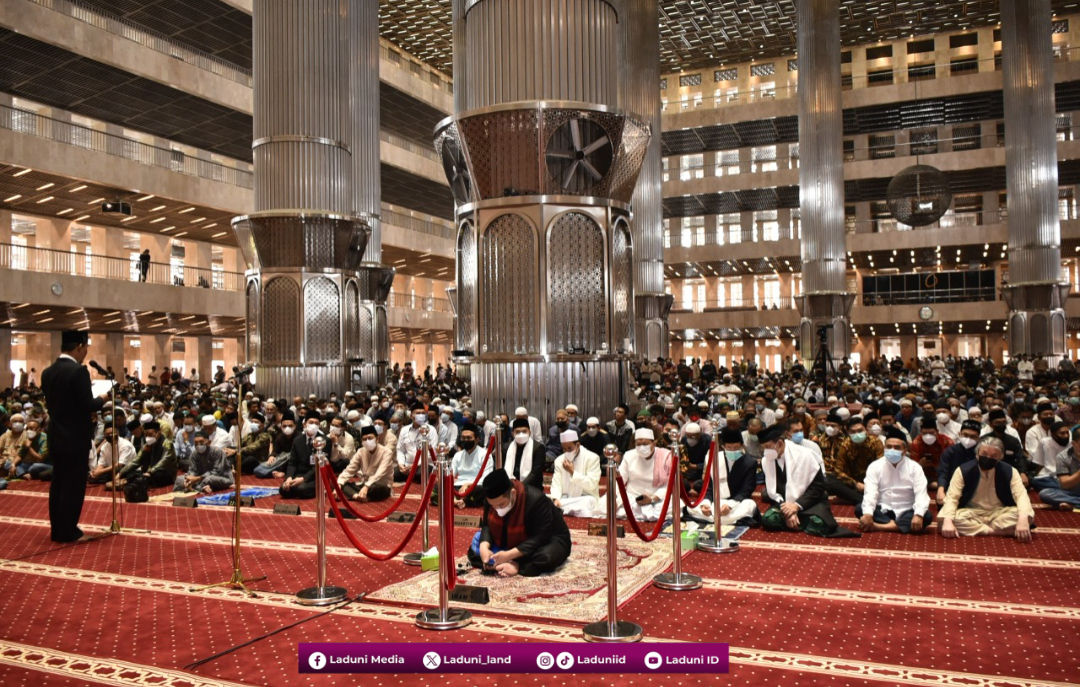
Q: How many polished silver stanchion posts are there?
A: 7